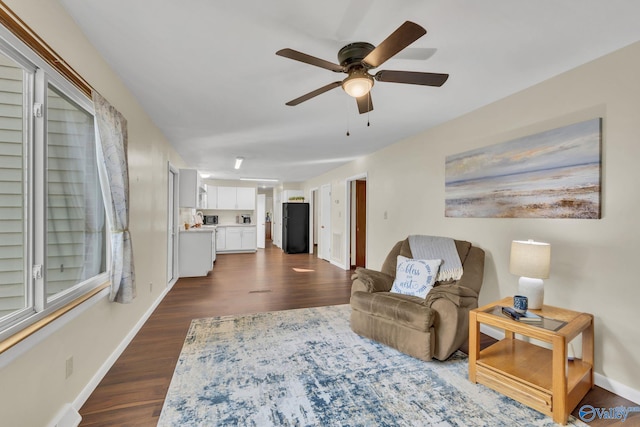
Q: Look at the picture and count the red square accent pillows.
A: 0